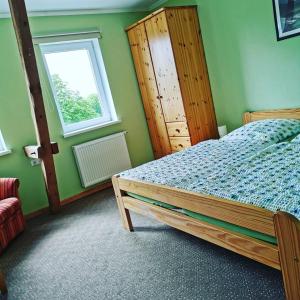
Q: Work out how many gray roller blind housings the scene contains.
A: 1